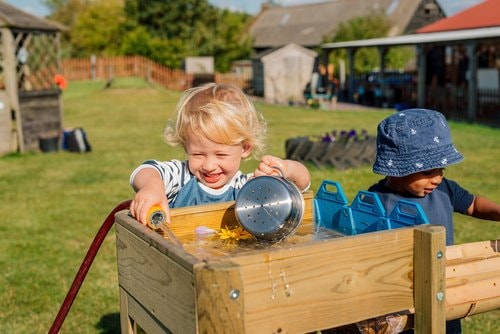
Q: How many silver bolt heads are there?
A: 3